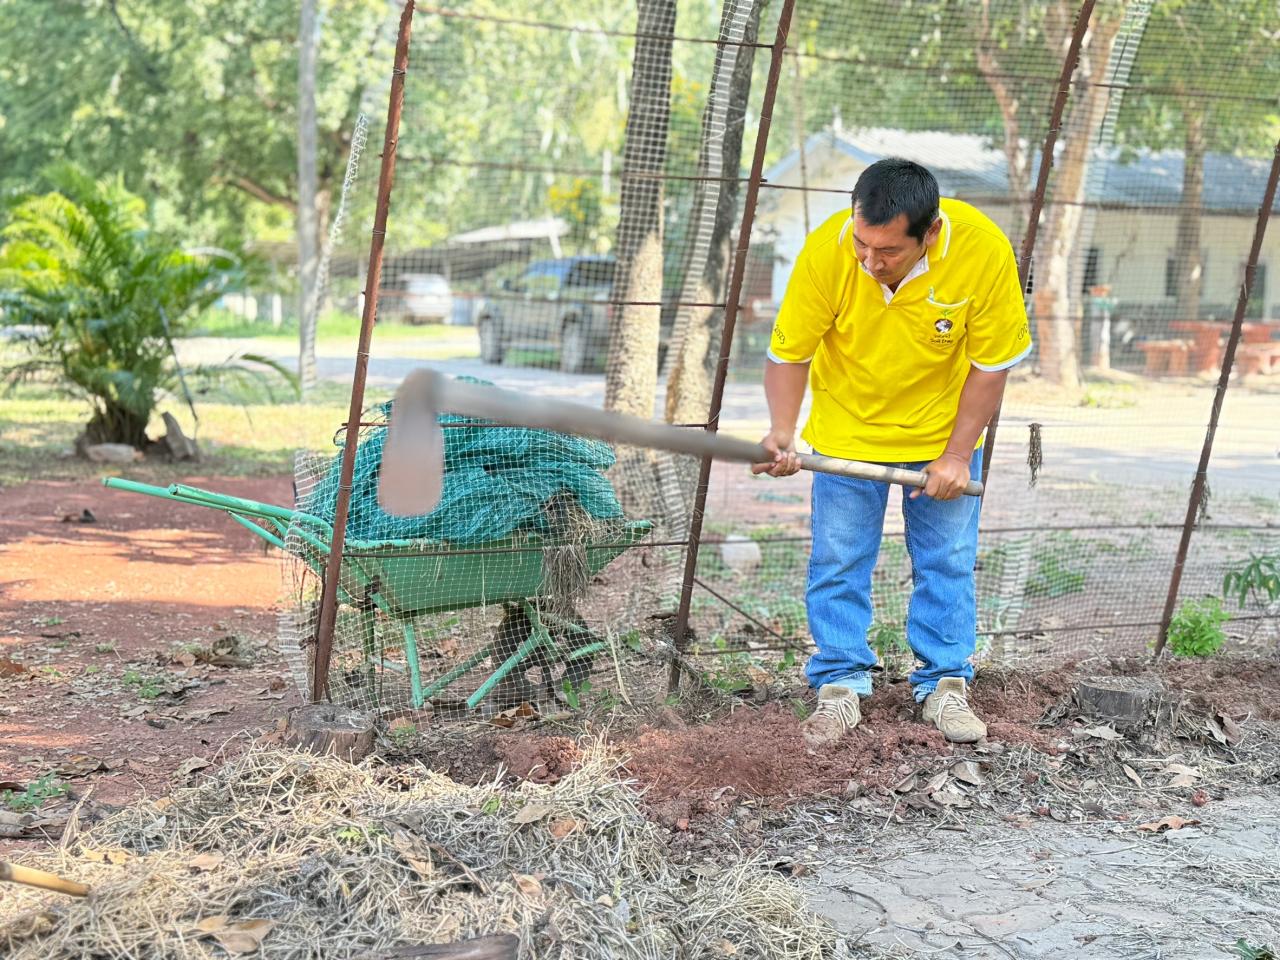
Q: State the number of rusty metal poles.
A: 4